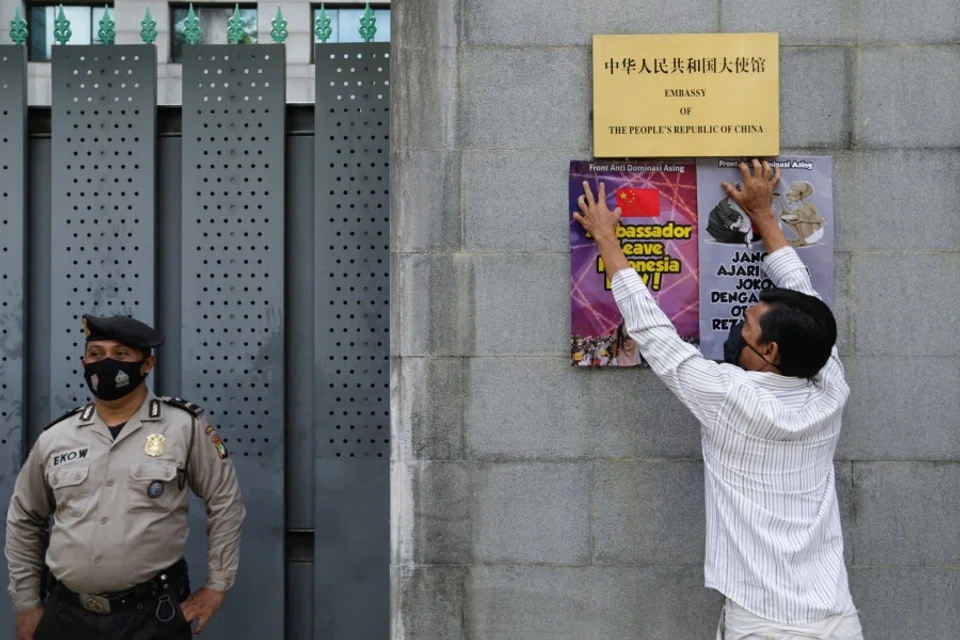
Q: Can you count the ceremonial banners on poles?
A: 0